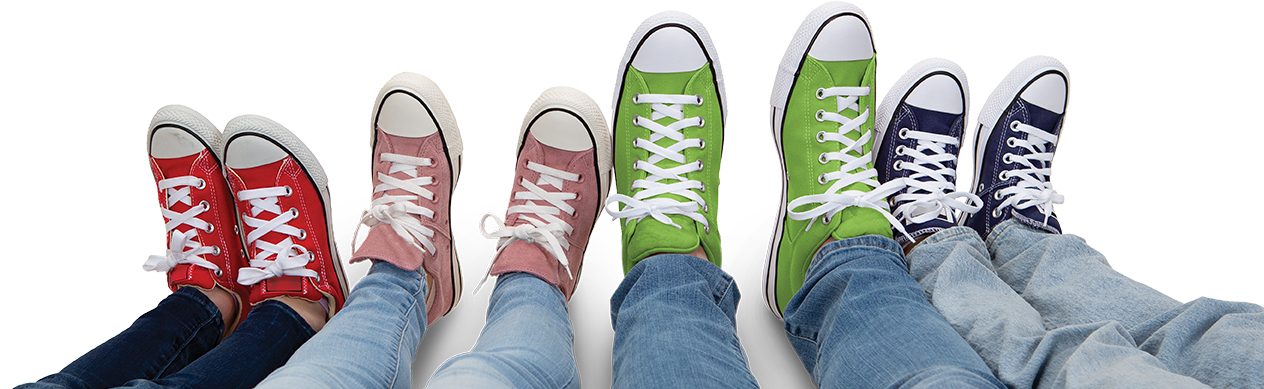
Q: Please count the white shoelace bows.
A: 8